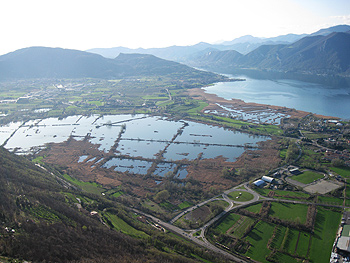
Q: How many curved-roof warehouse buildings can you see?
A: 2